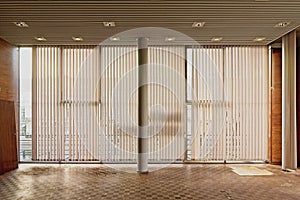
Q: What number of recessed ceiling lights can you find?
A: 10